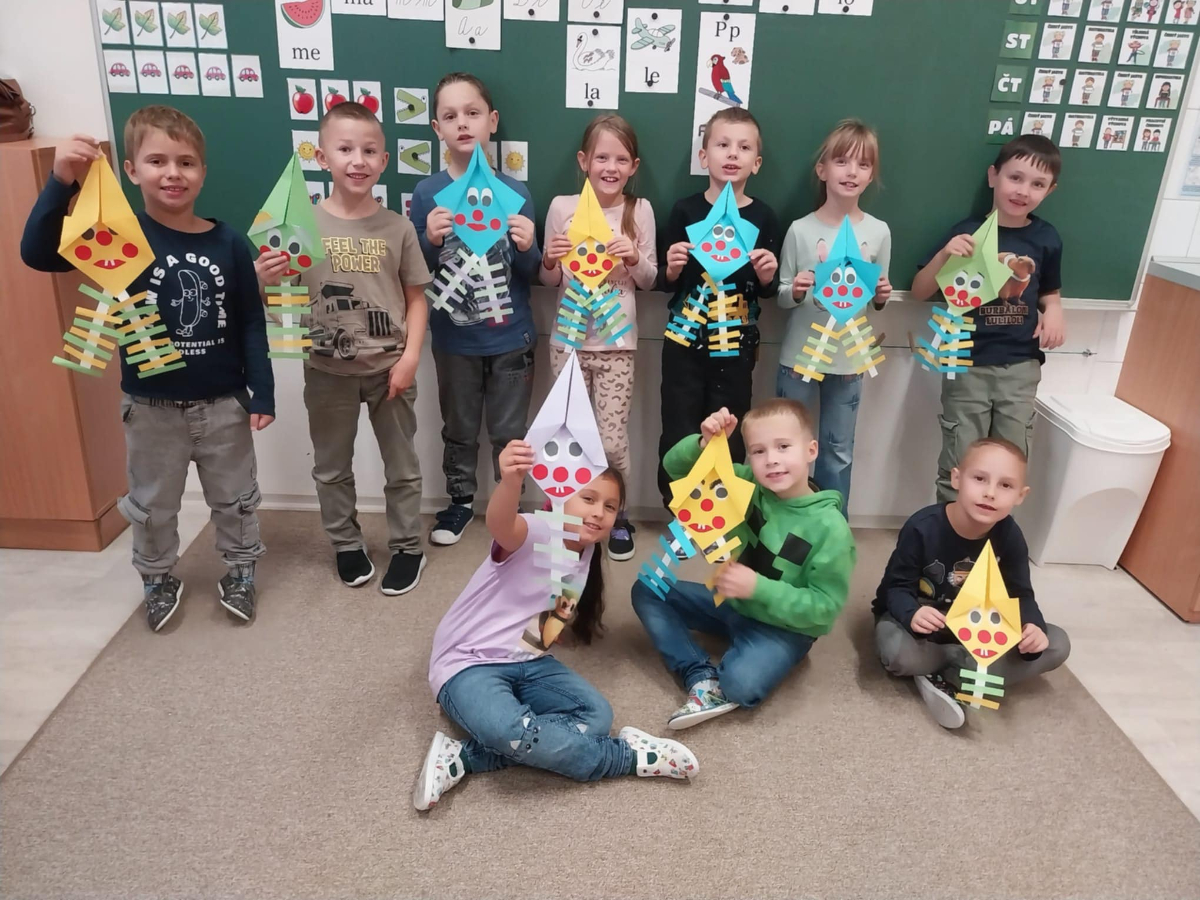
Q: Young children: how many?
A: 10